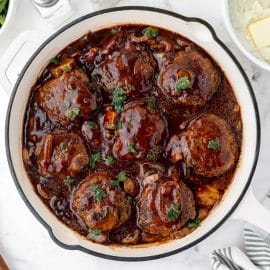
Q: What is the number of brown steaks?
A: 8